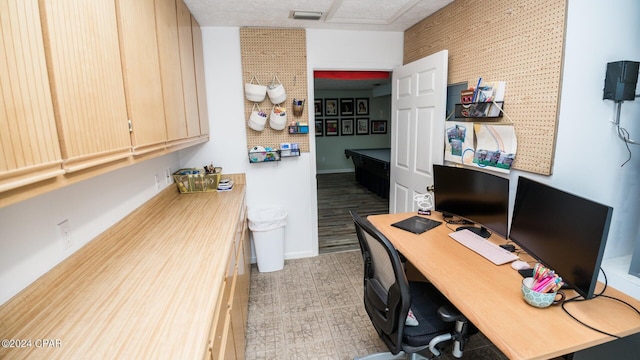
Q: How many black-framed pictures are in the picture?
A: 9